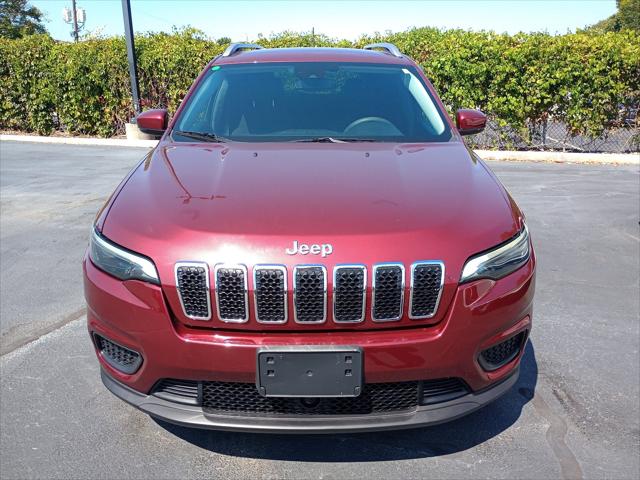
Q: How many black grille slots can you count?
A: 7